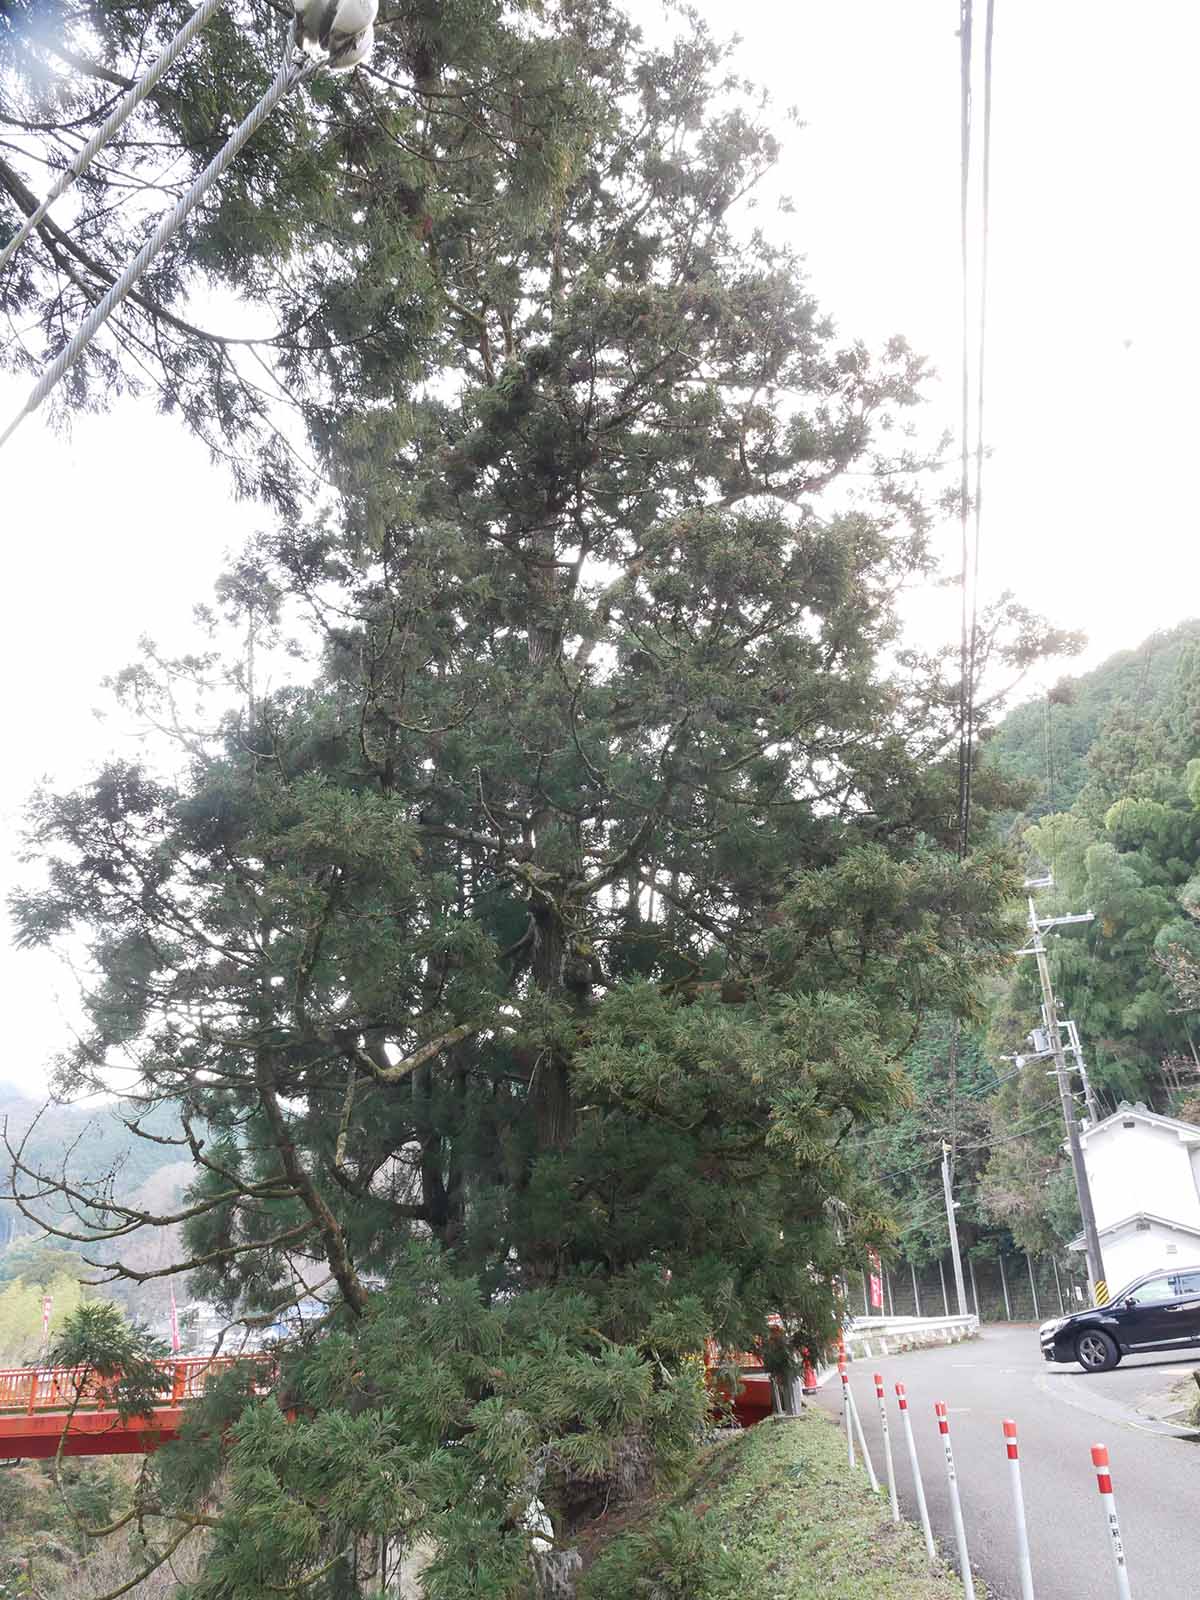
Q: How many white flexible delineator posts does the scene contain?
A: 7